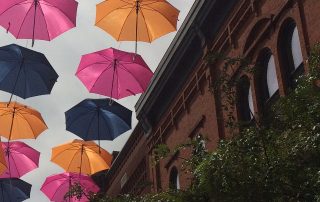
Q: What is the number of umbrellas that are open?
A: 11